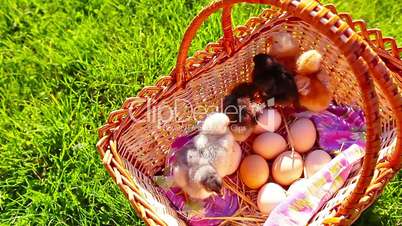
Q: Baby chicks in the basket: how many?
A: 6